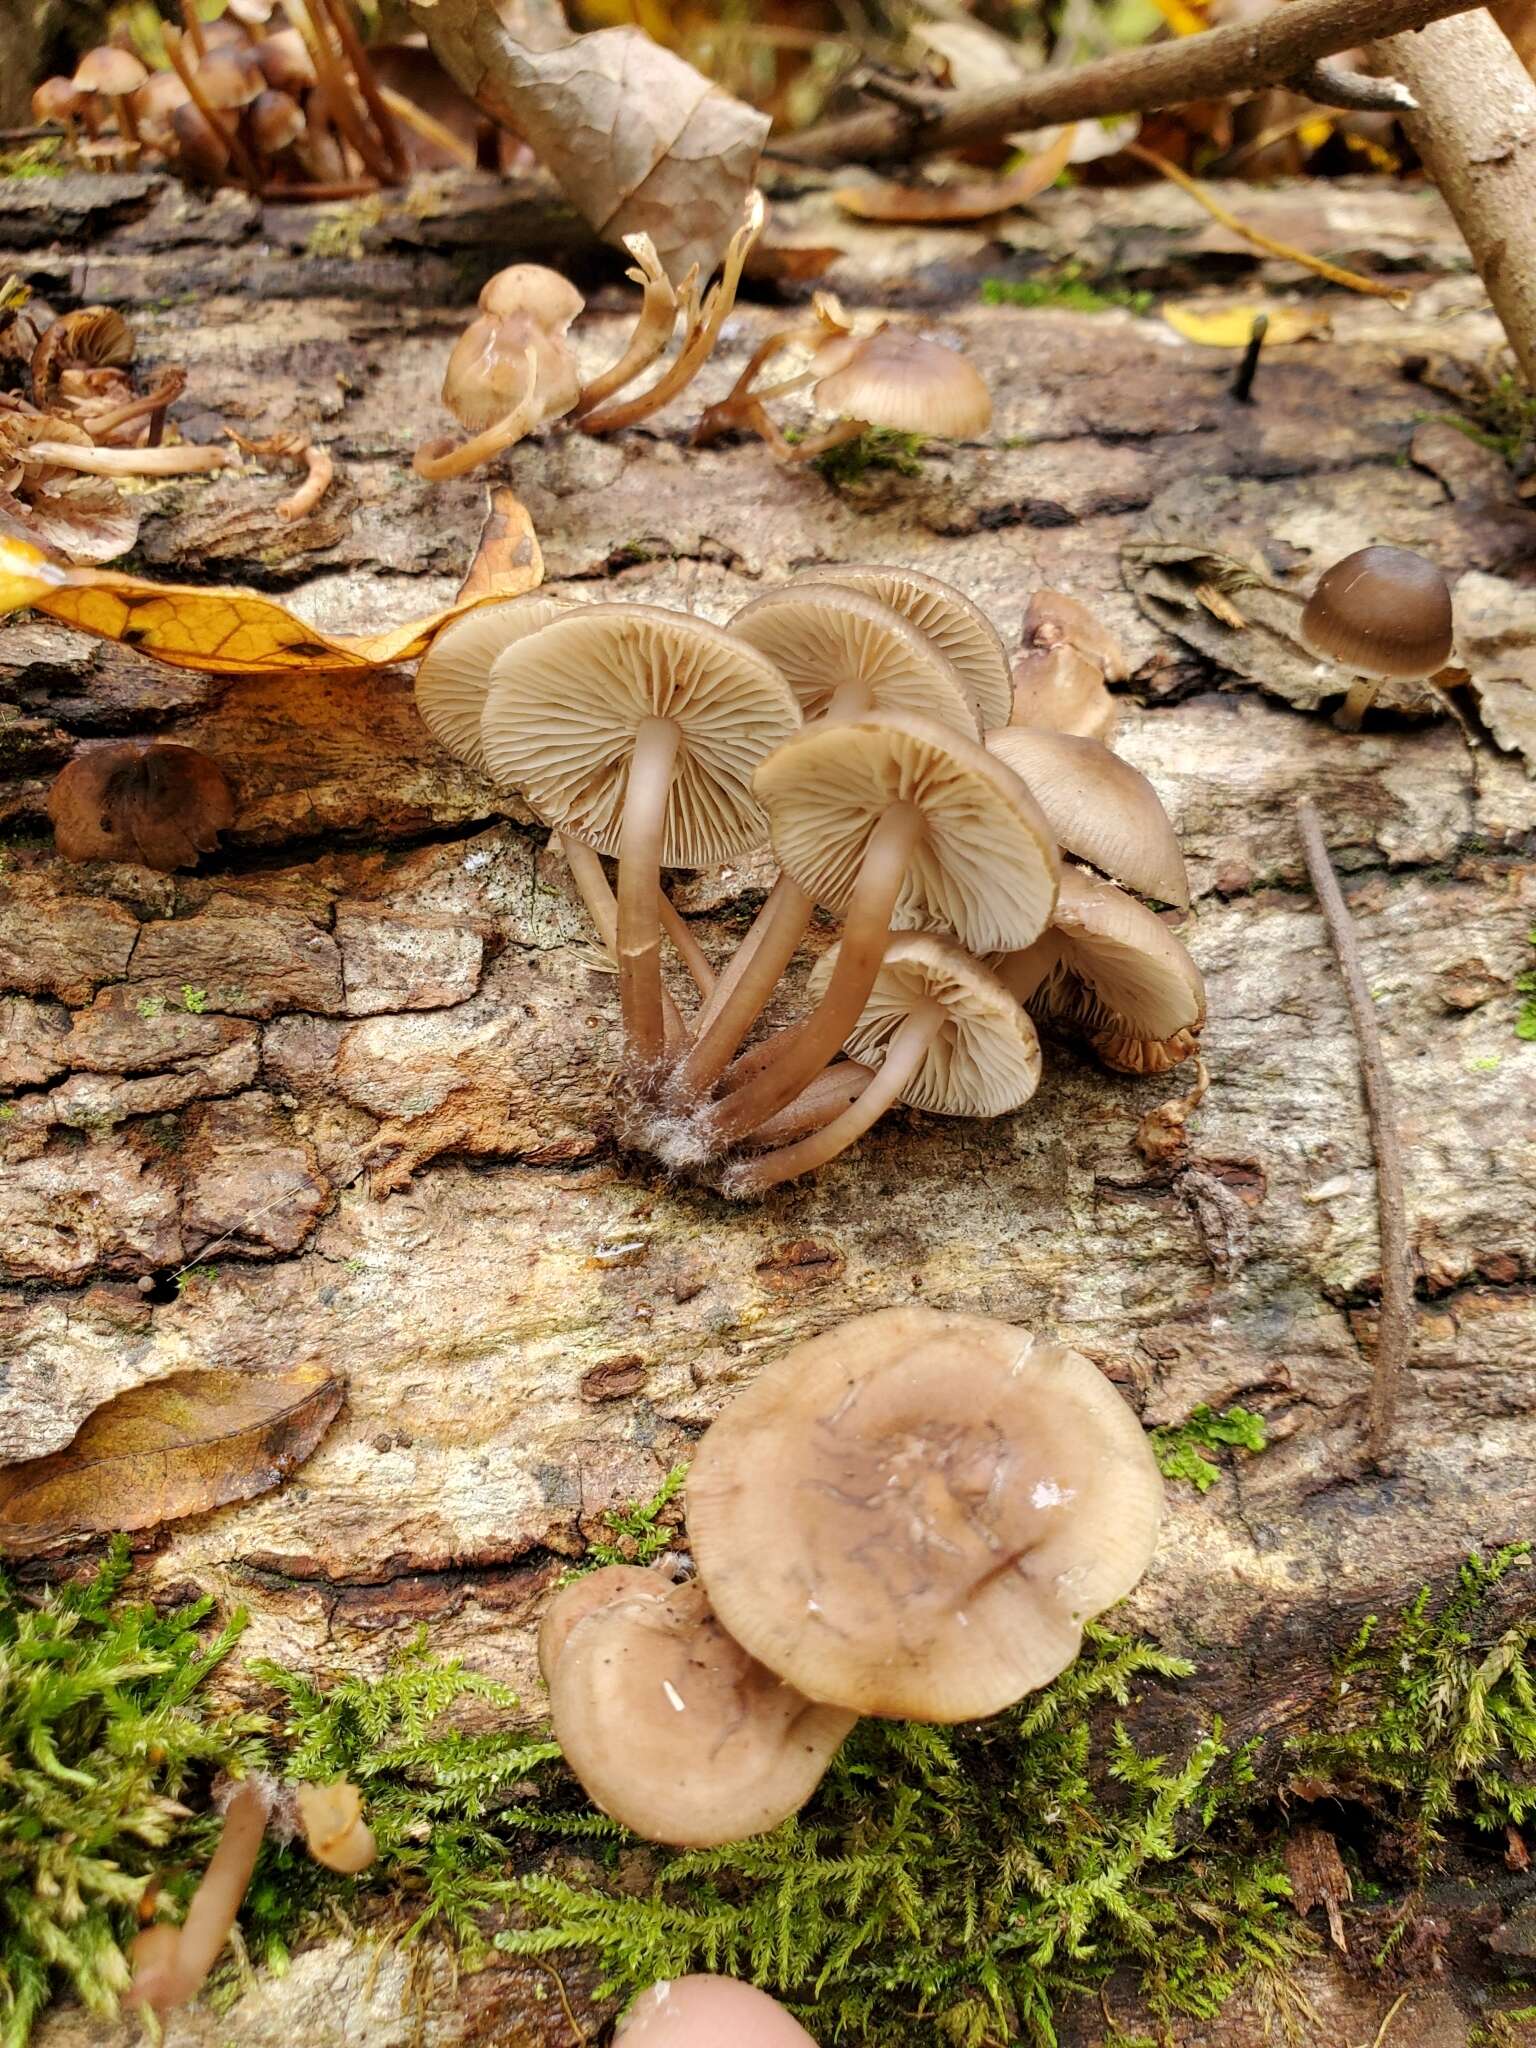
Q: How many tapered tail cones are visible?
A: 0